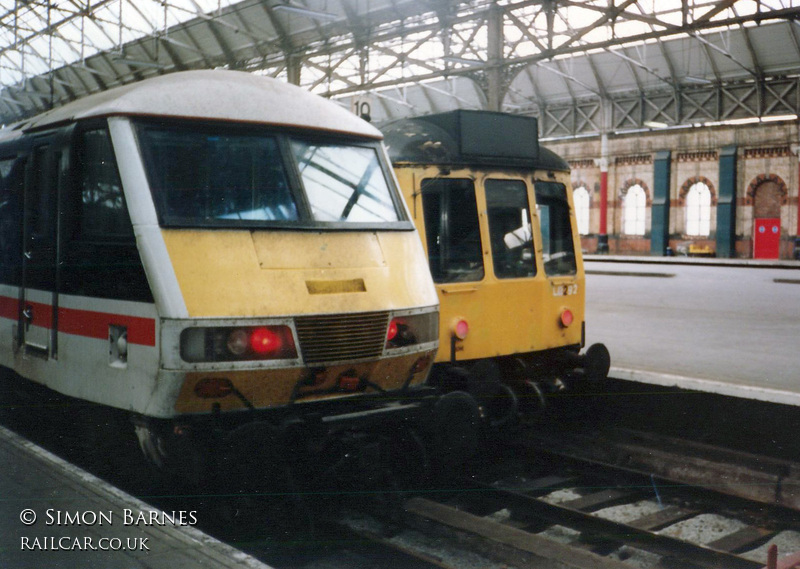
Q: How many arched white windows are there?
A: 3